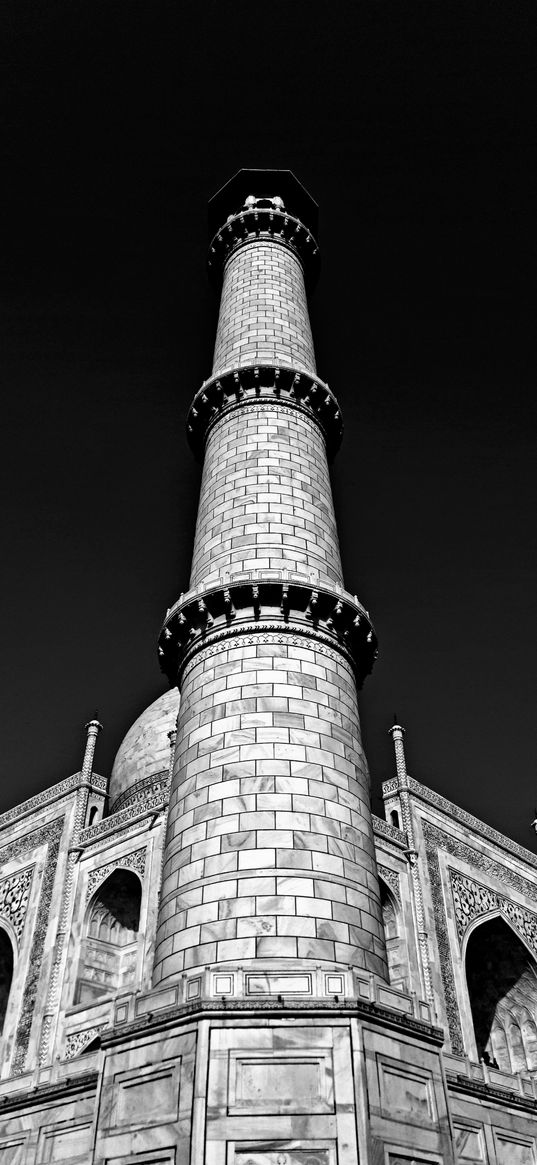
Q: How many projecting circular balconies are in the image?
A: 3